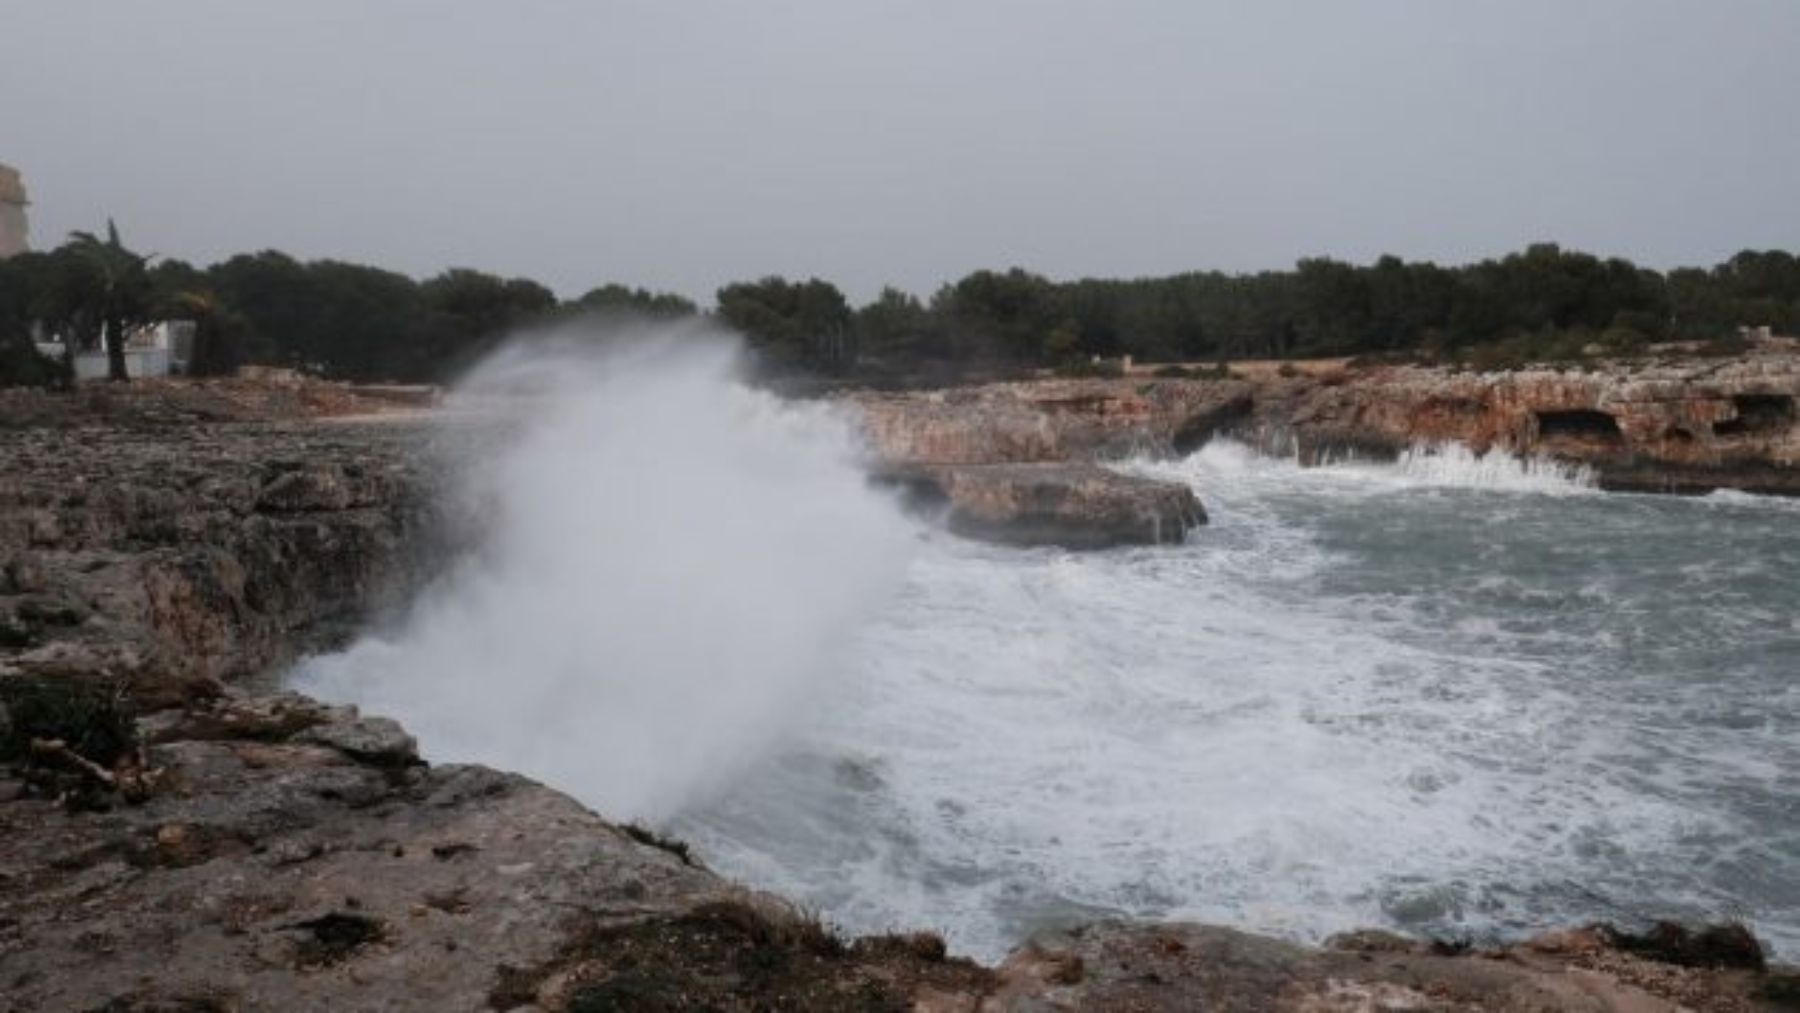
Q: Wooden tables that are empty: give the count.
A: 0